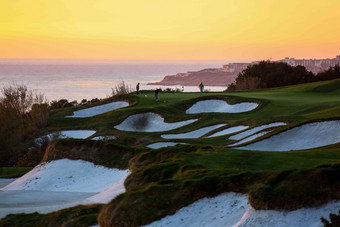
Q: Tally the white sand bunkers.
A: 13